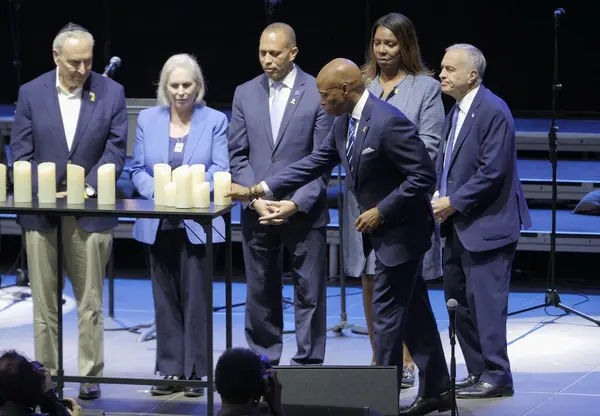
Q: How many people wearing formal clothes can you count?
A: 6